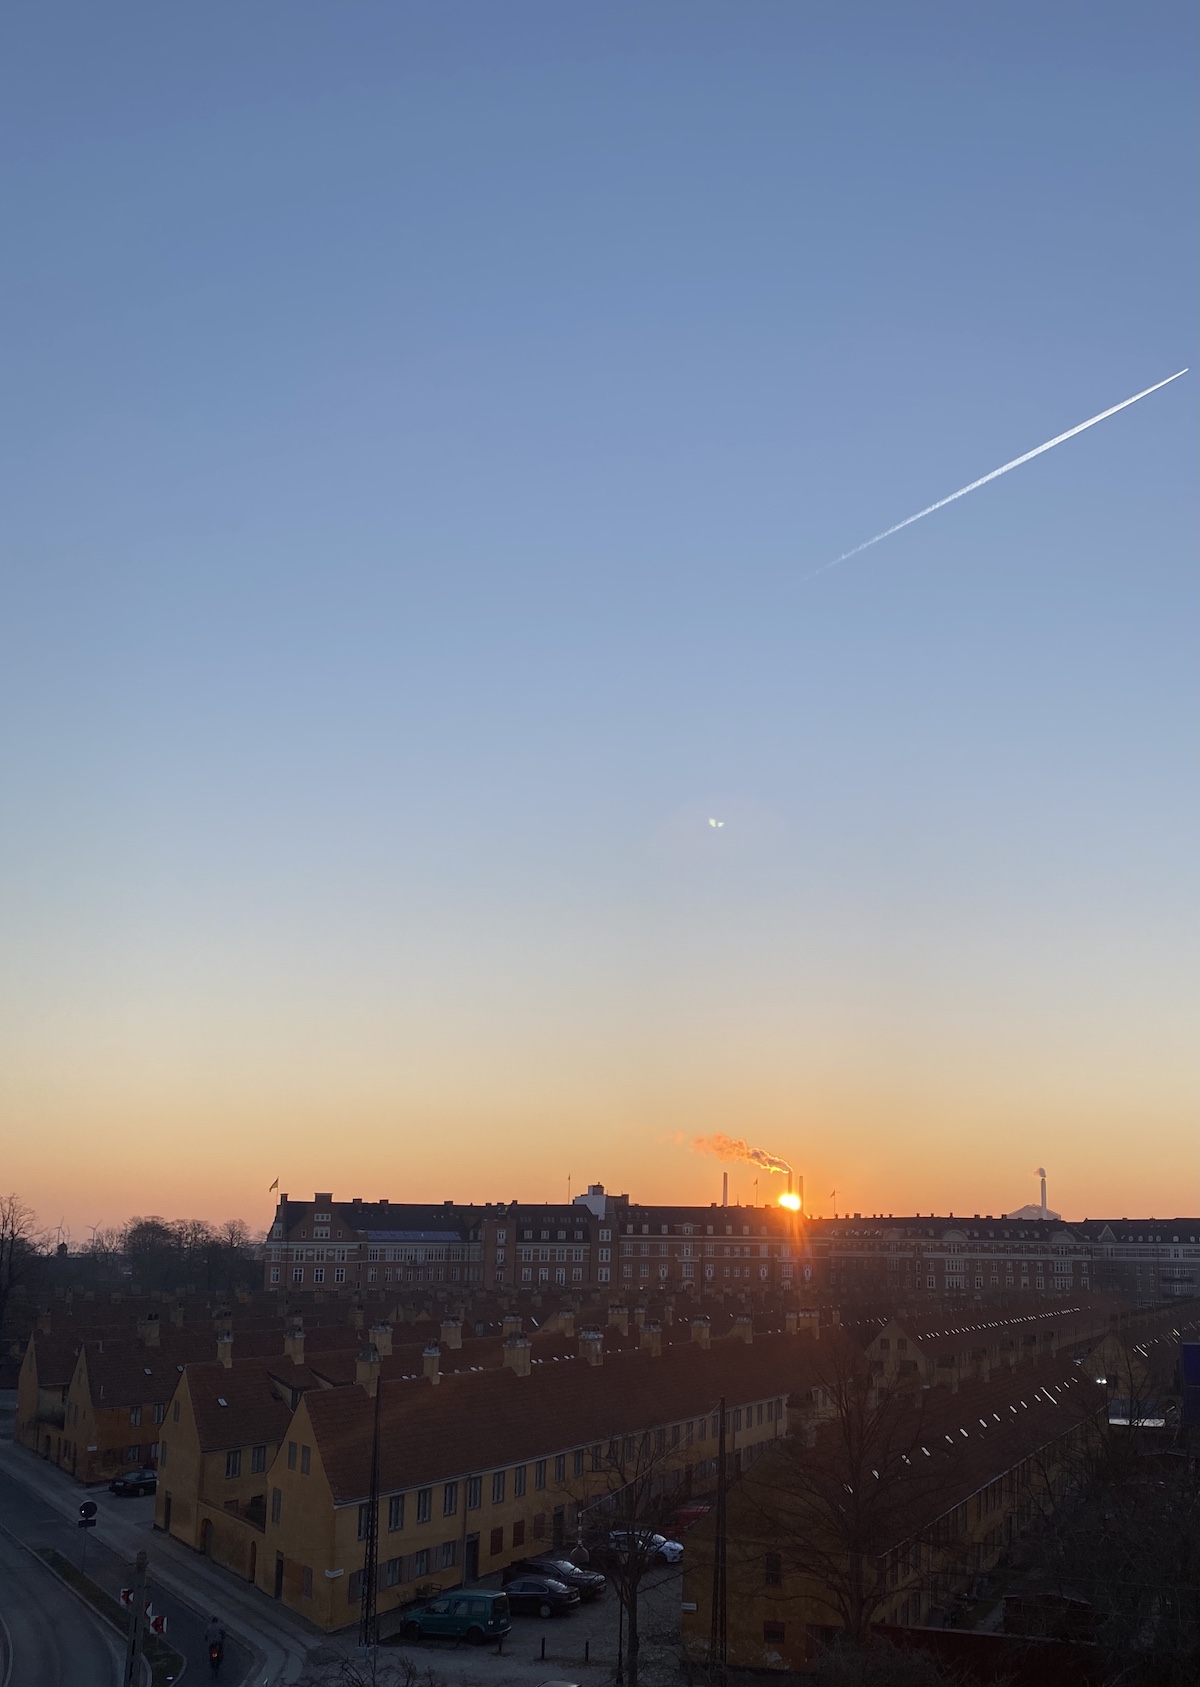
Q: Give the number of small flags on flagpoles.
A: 4